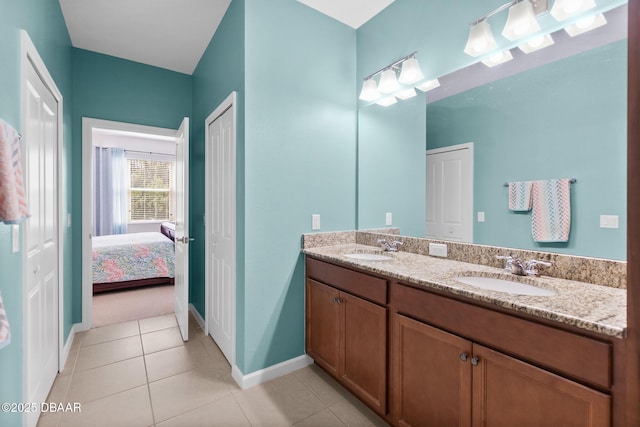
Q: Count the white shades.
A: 6